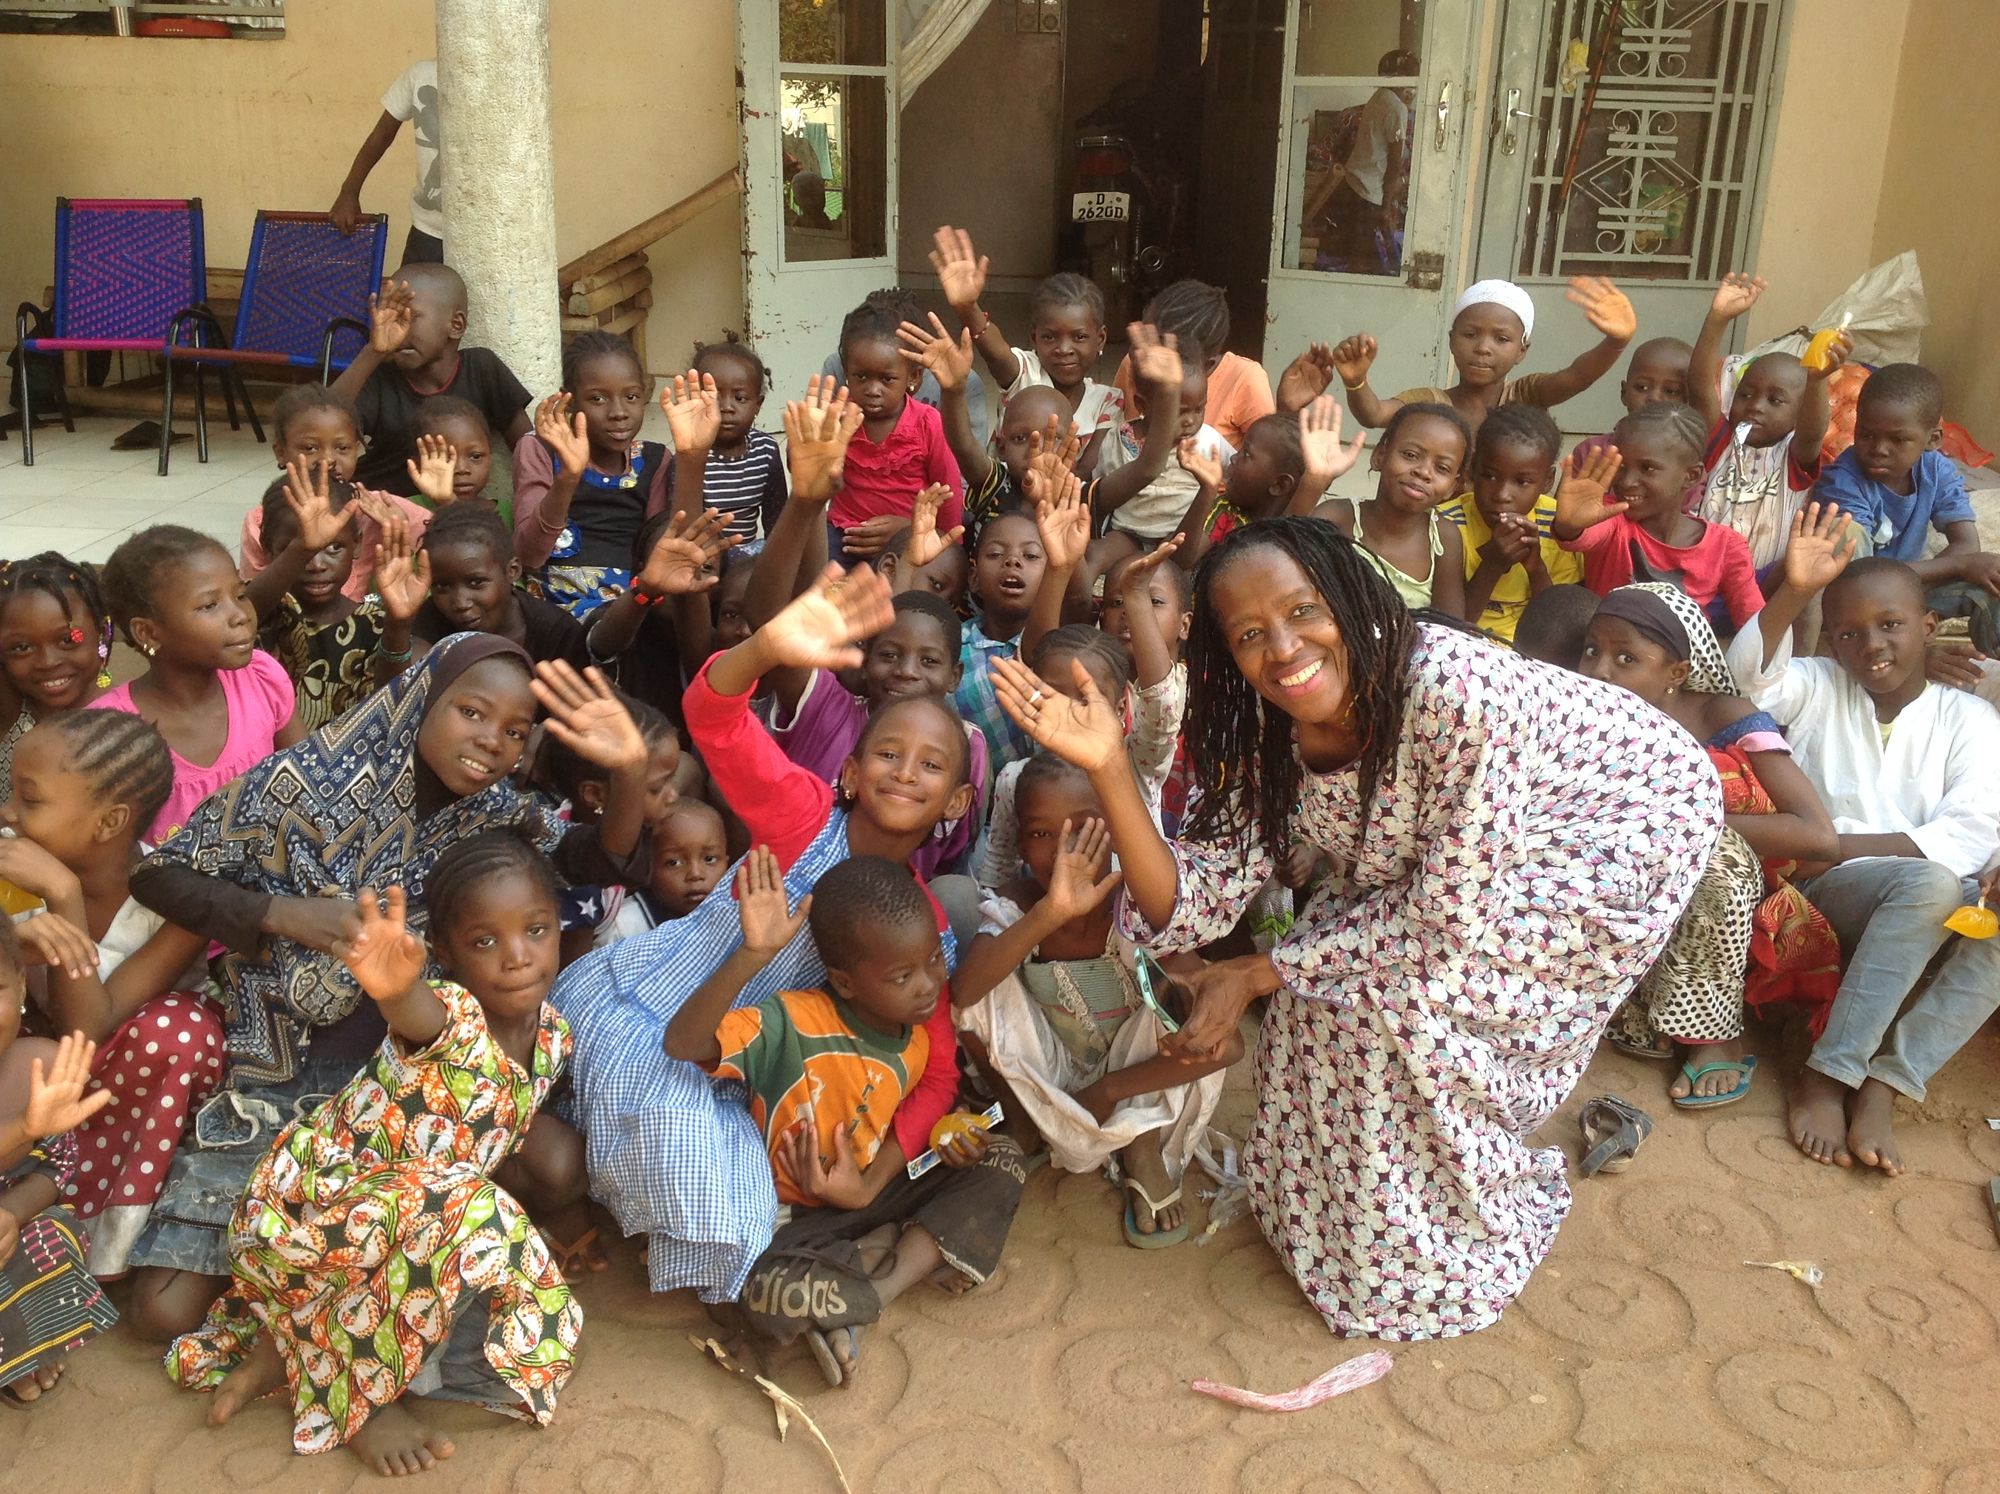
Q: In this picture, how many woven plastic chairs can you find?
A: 2